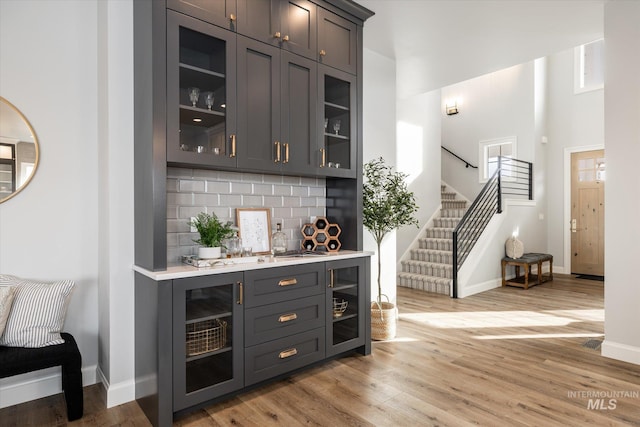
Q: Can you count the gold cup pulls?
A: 3